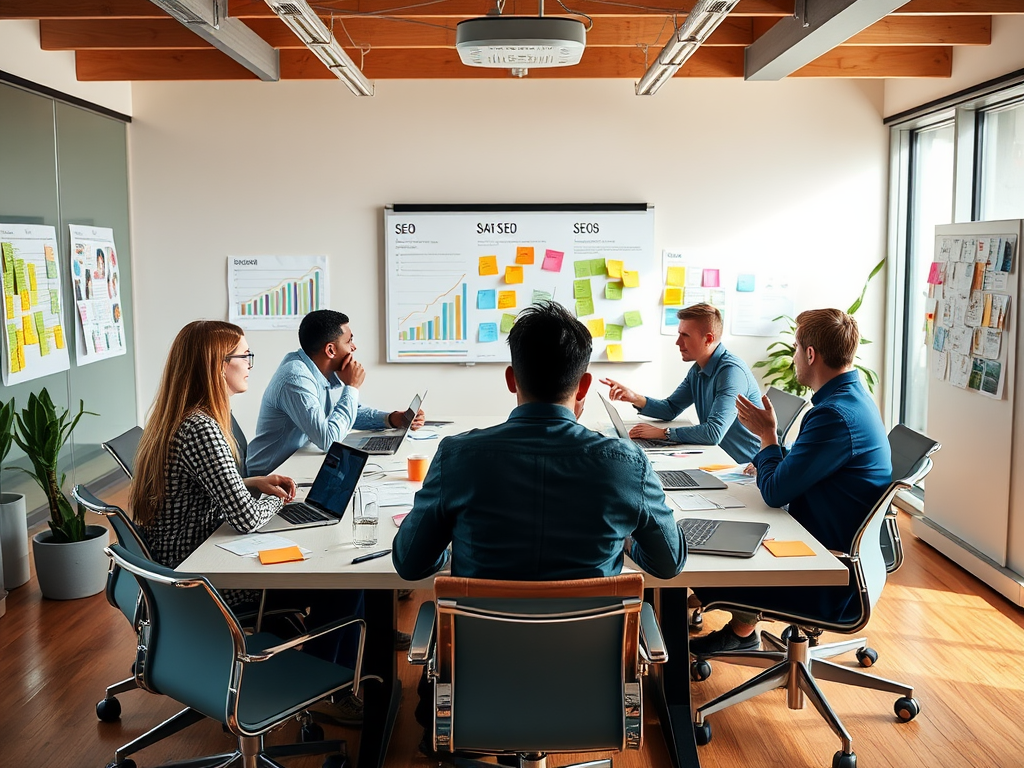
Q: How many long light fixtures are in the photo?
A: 2